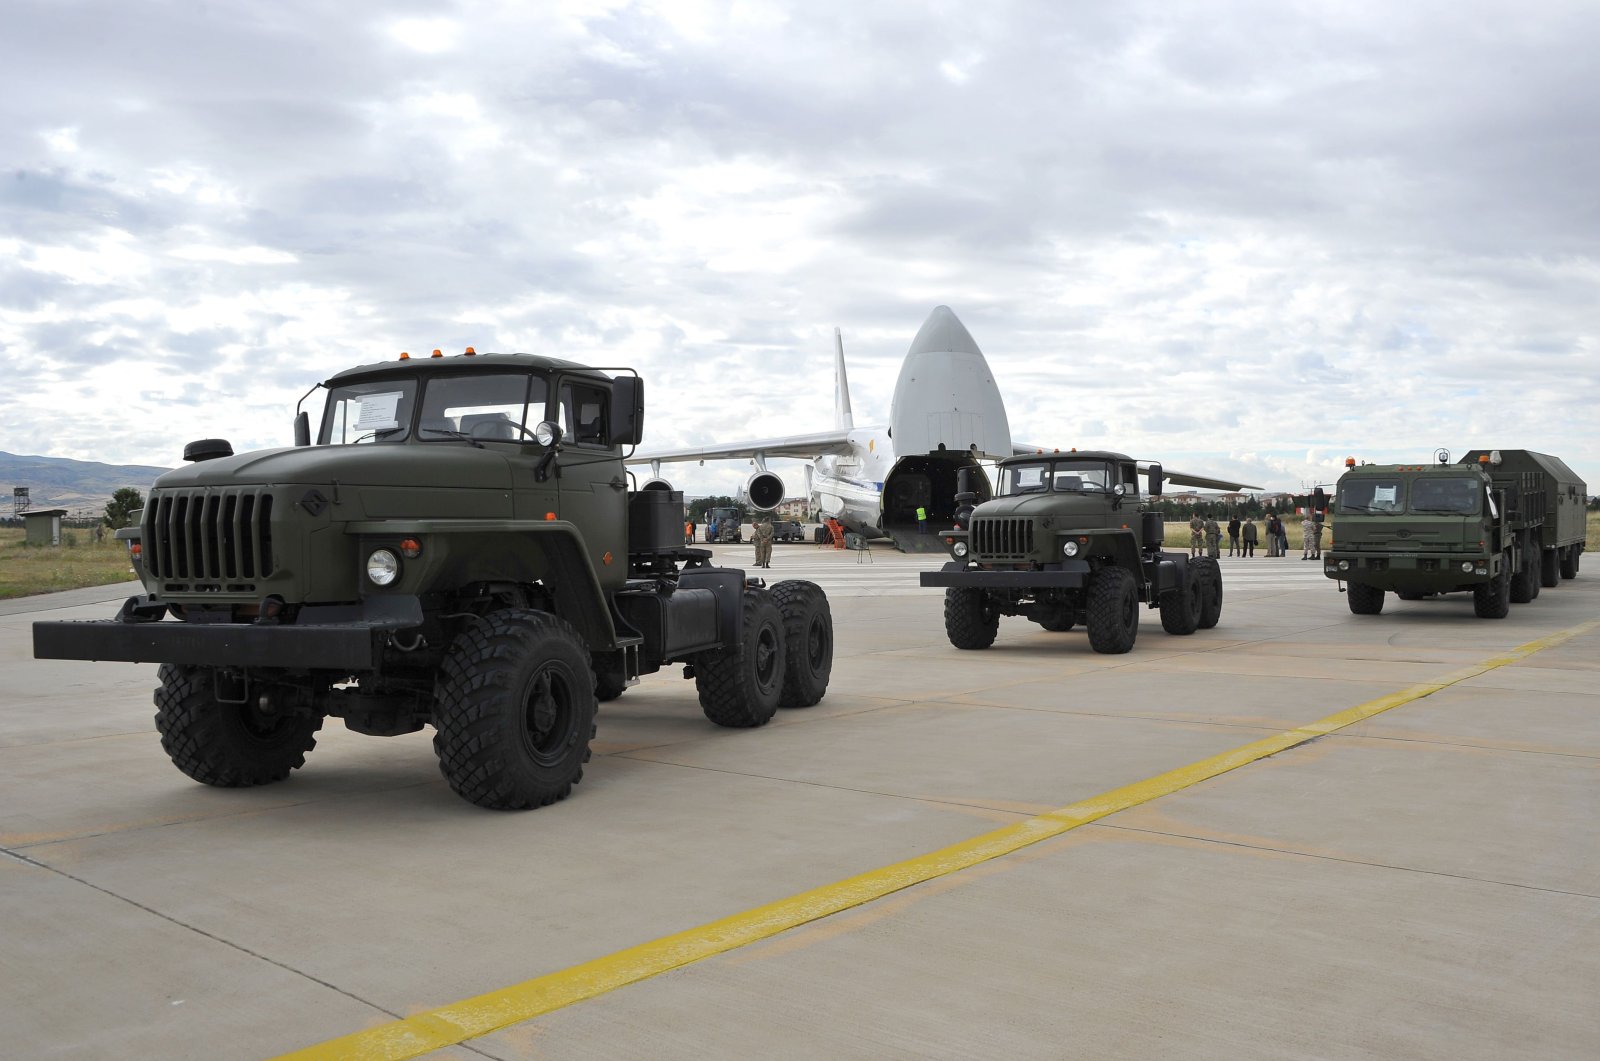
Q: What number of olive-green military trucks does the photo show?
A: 3